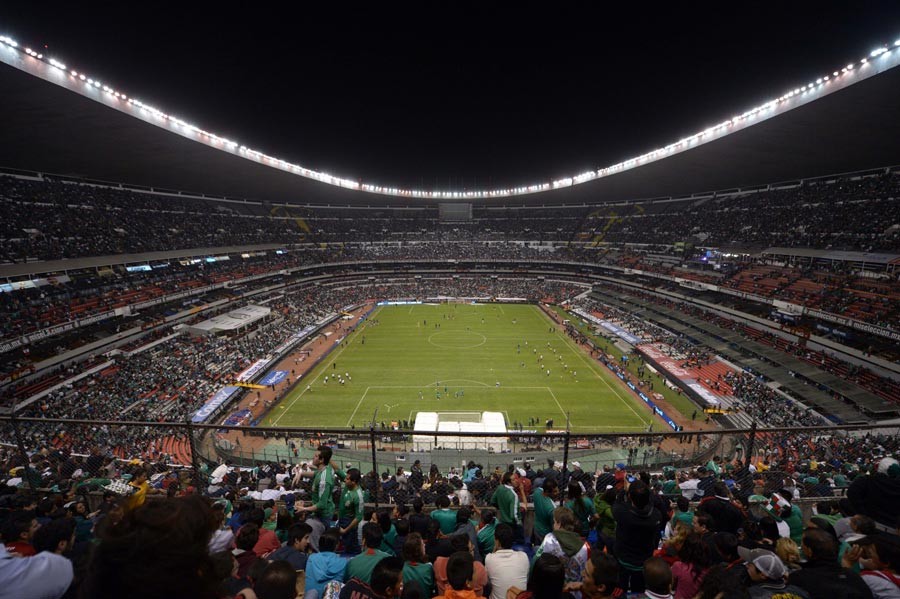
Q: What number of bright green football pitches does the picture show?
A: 1